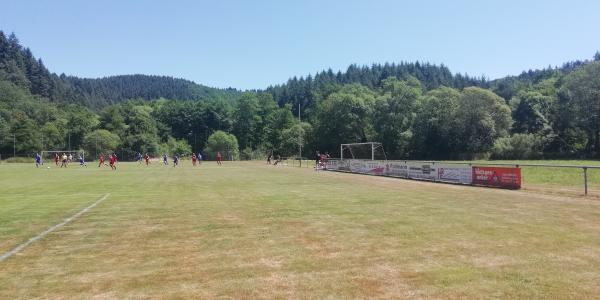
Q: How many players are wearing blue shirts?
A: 6